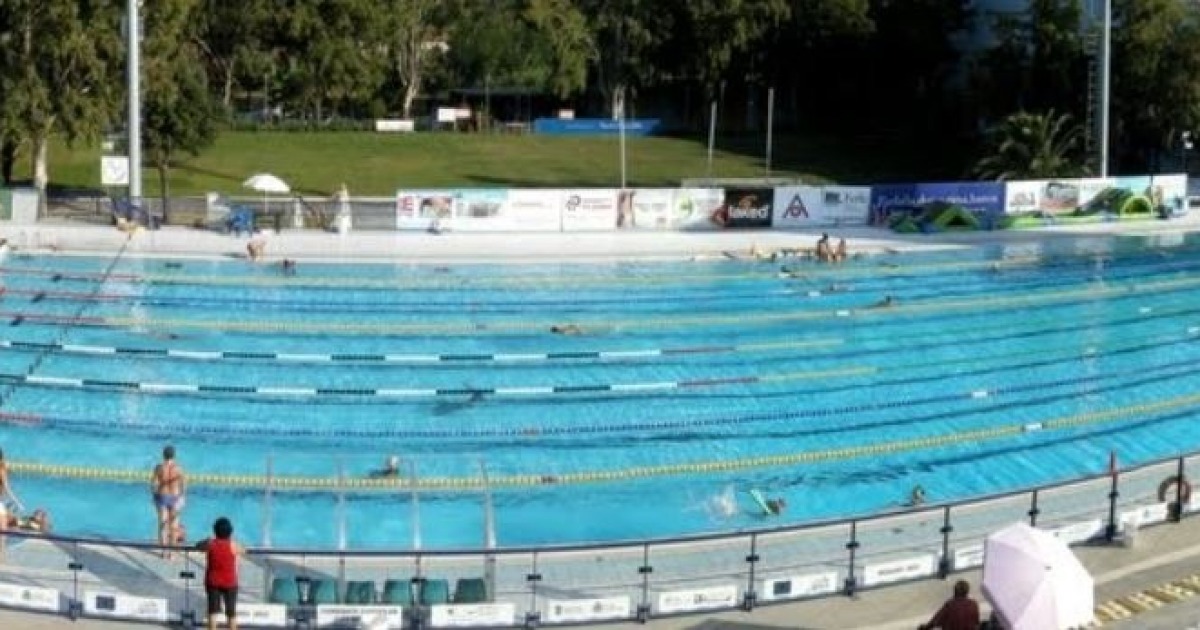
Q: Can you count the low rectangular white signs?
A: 13